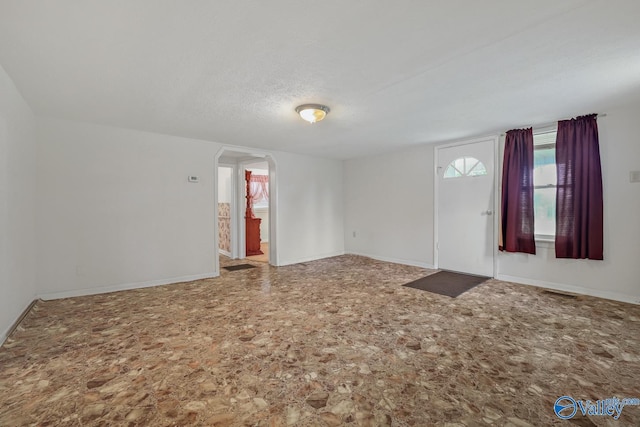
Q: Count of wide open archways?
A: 1